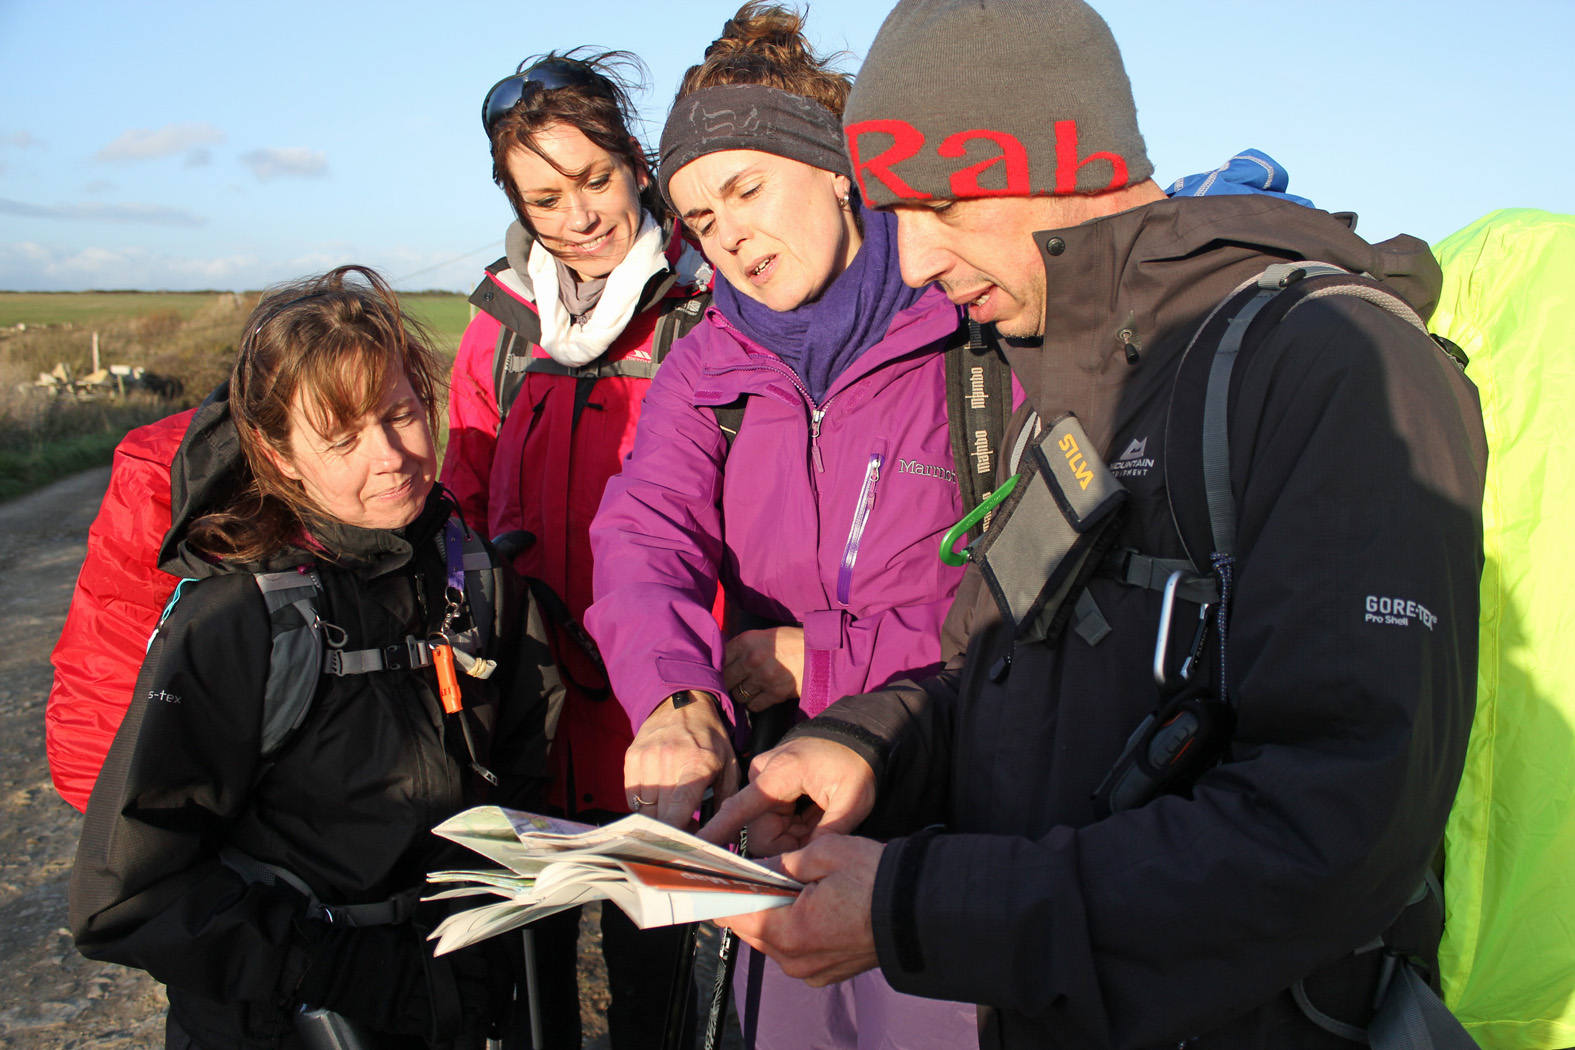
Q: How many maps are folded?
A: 1